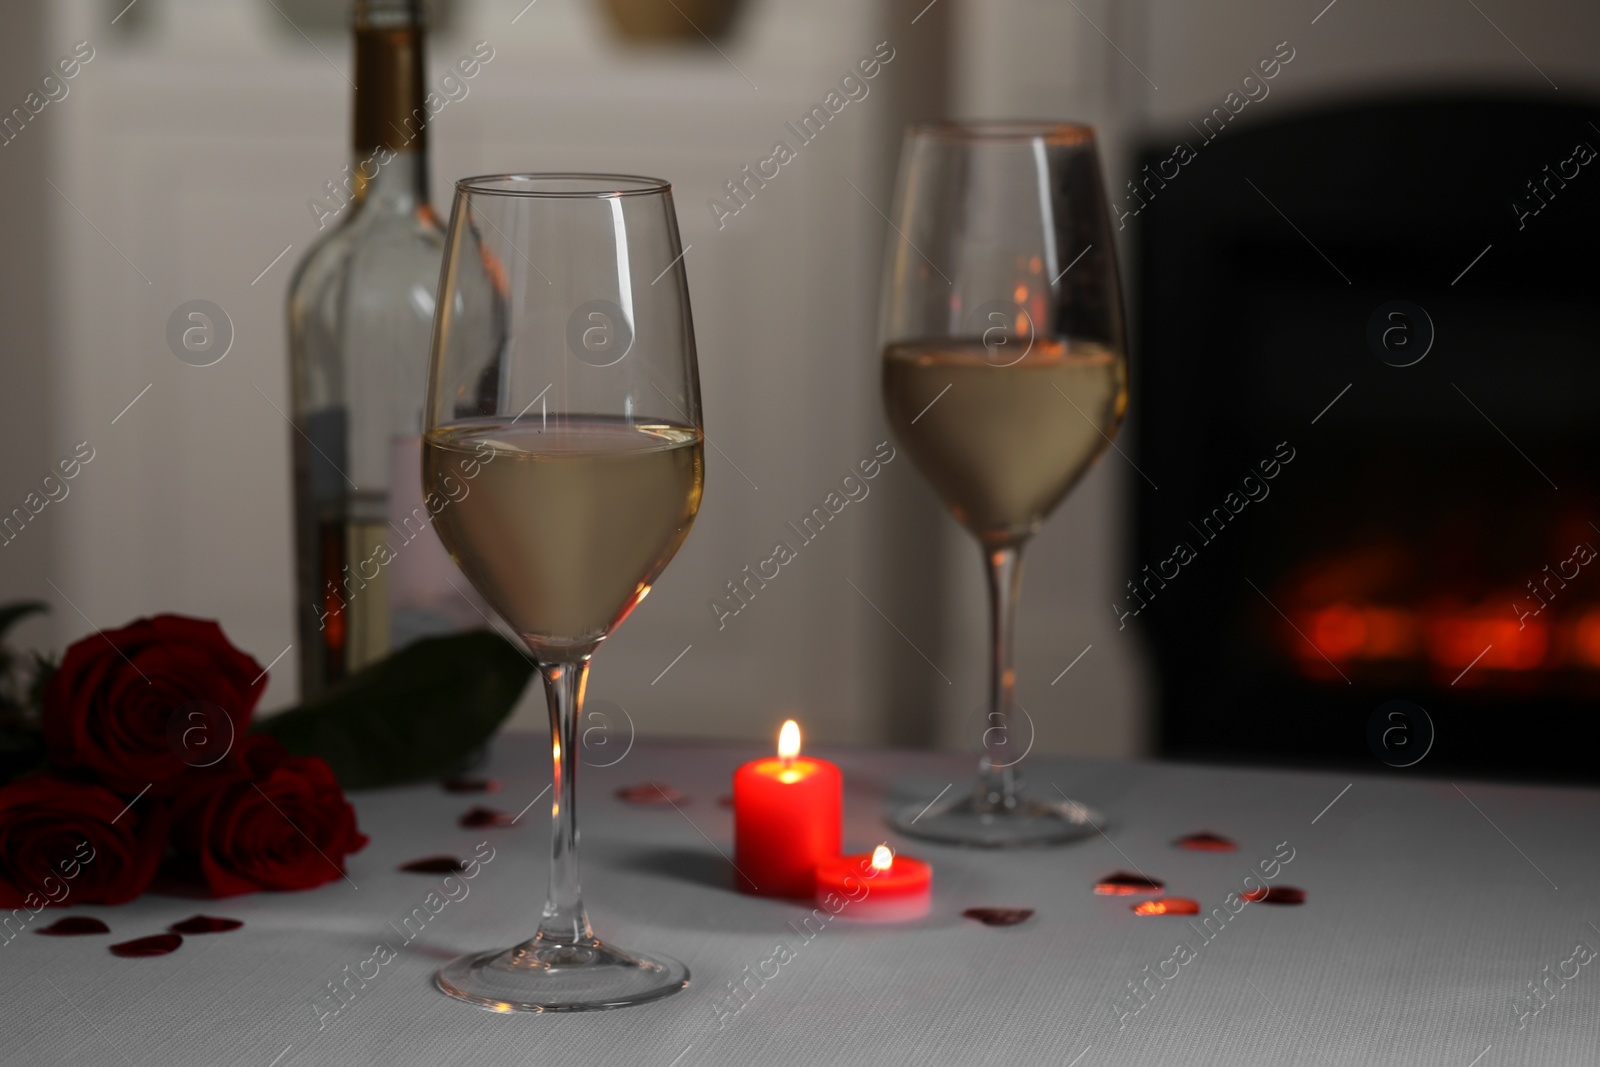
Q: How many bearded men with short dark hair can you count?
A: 0